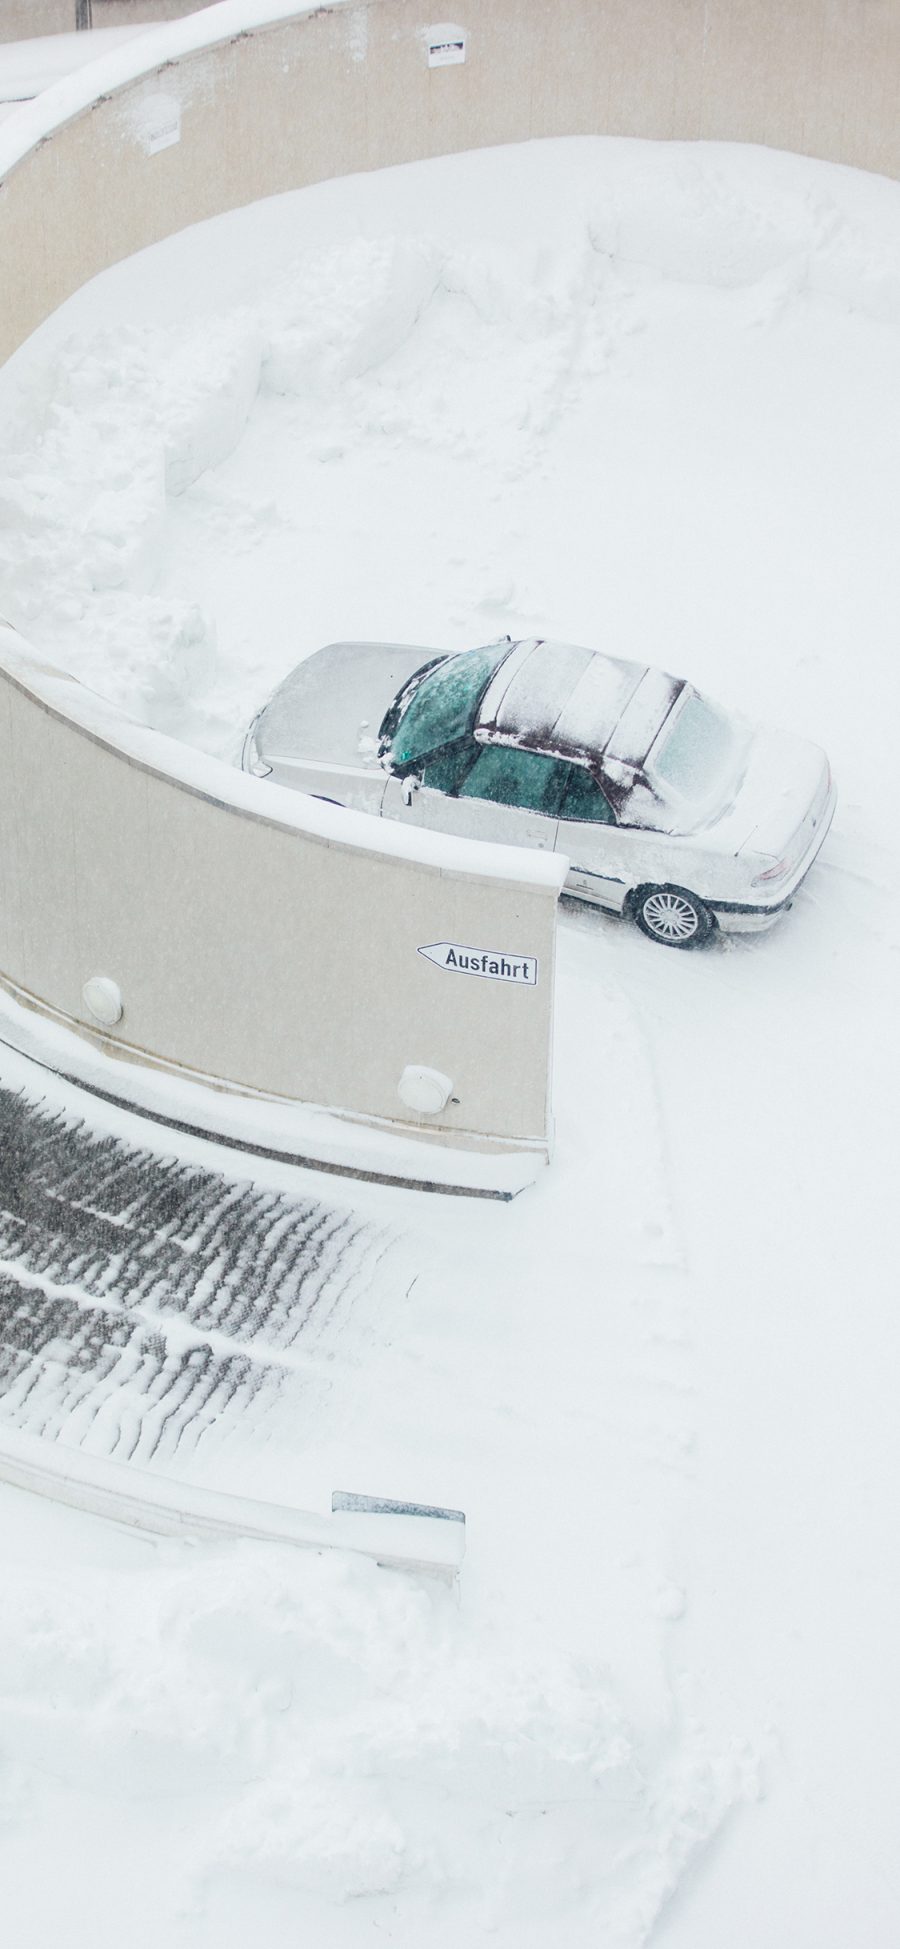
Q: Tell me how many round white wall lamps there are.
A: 2